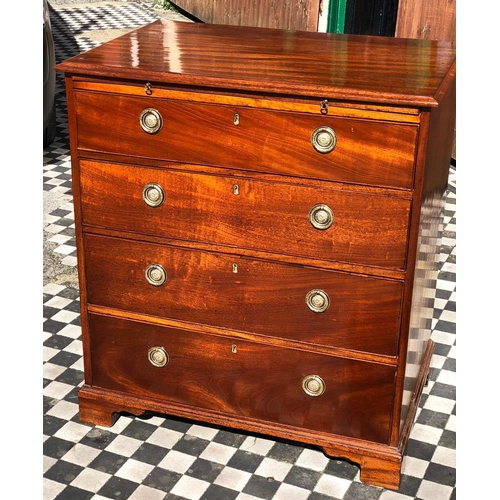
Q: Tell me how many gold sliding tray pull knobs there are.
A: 2